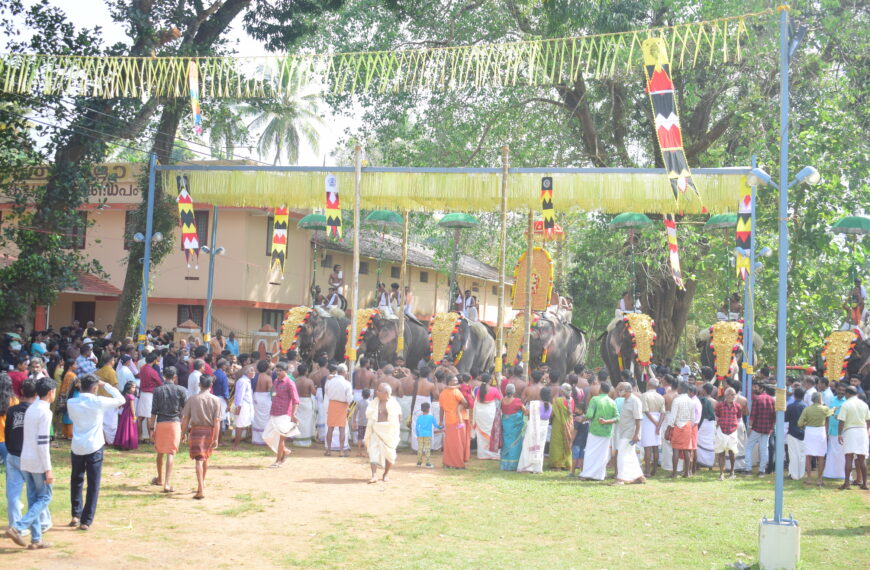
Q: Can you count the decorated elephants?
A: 7